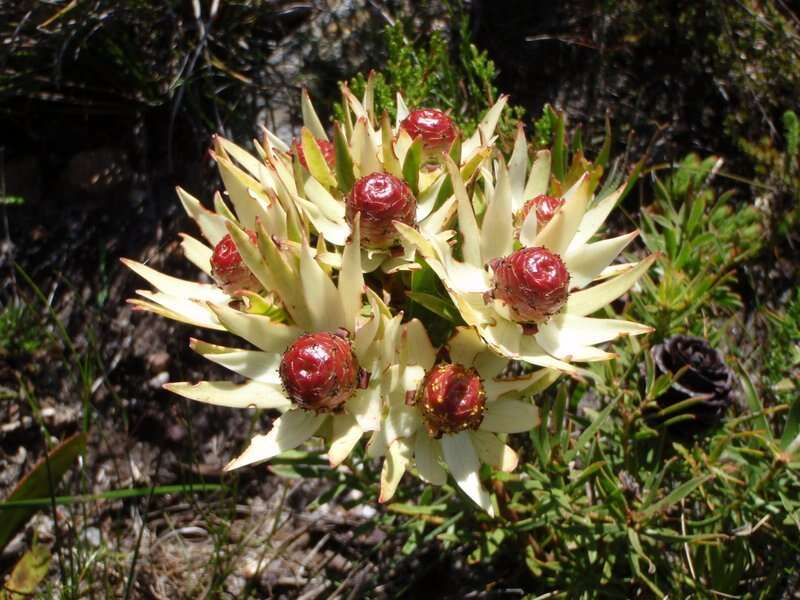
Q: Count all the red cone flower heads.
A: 8